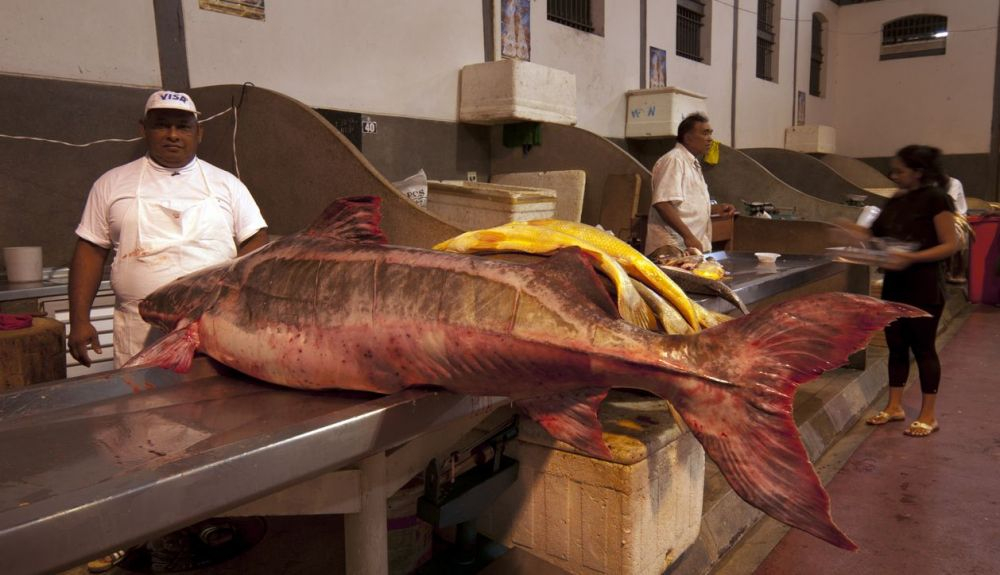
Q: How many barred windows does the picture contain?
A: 5